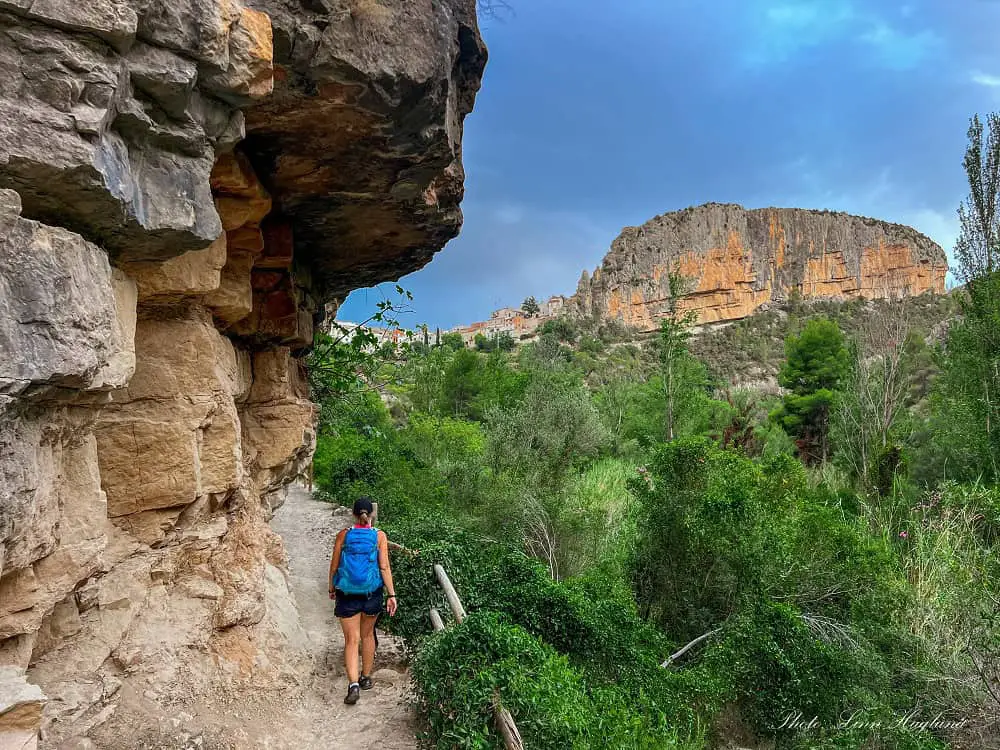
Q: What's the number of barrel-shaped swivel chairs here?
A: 0